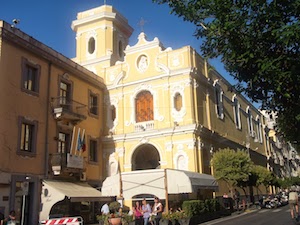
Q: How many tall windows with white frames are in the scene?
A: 4